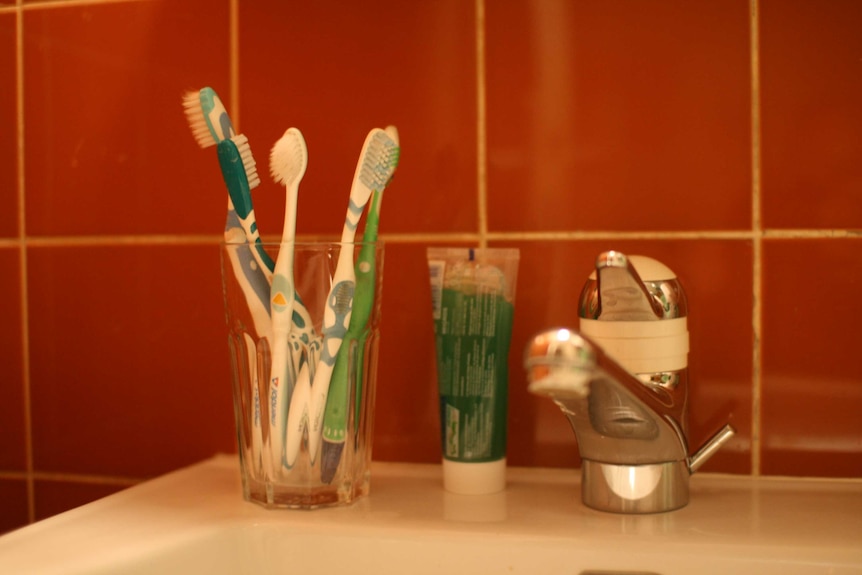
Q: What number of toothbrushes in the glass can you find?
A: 5